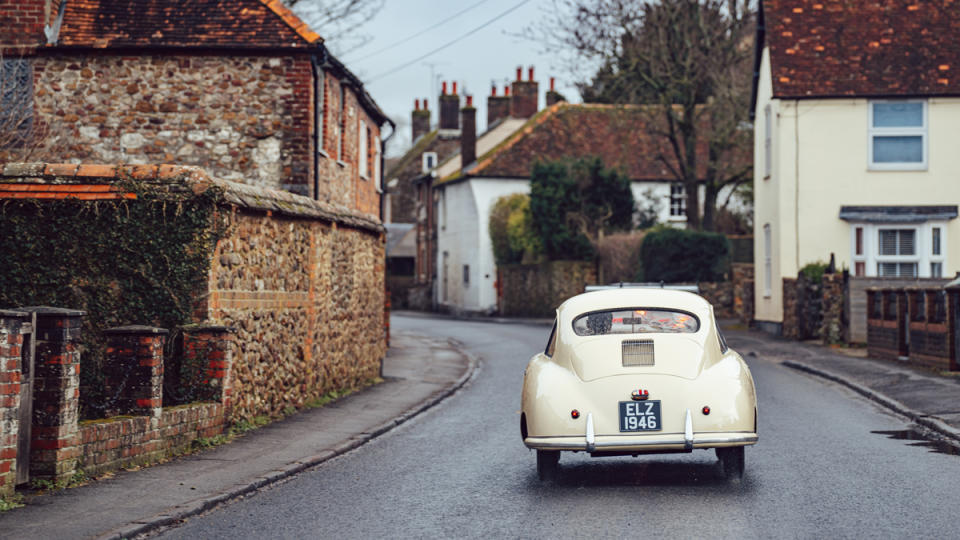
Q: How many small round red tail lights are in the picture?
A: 2